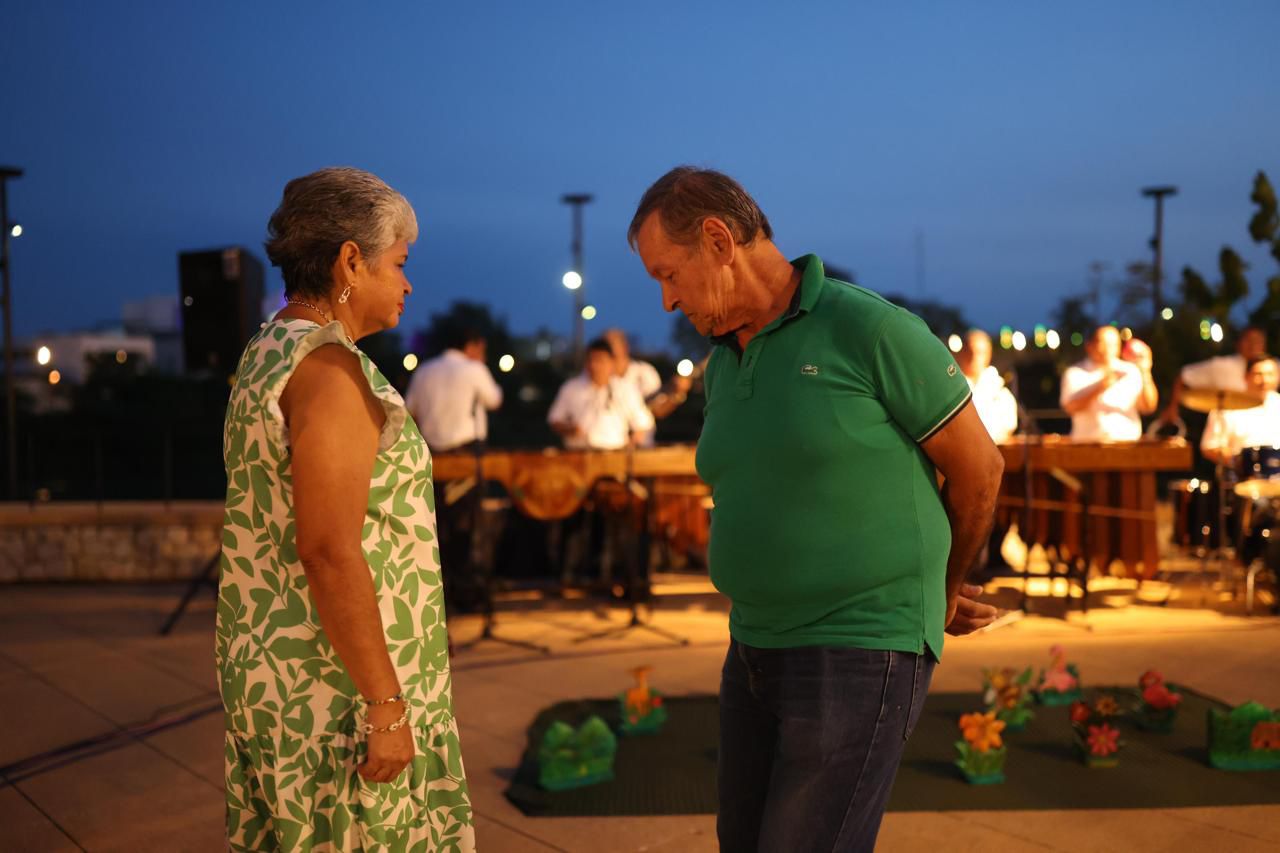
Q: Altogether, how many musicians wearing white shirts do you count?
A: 7